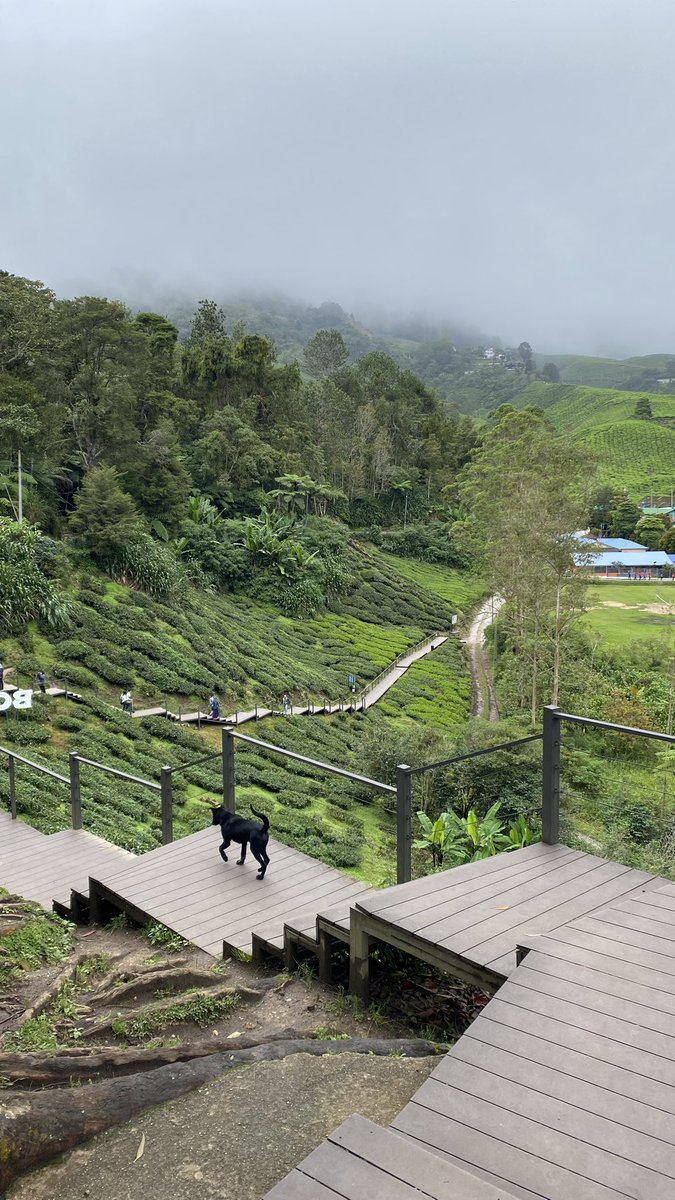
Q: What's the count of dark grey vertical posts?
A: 6